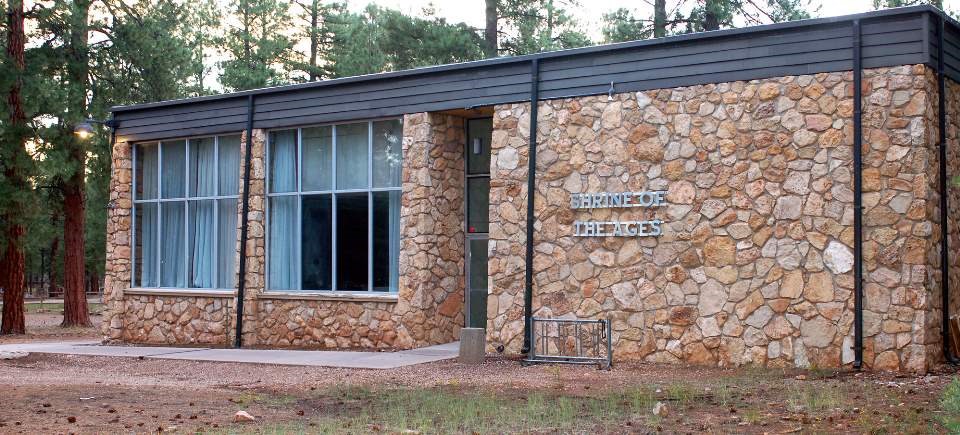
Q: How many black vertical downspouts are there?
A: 4